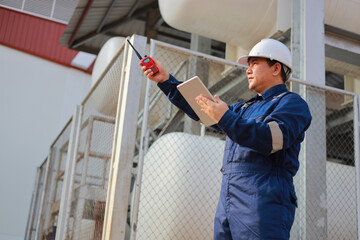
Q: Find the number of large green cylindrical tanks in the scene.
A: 0